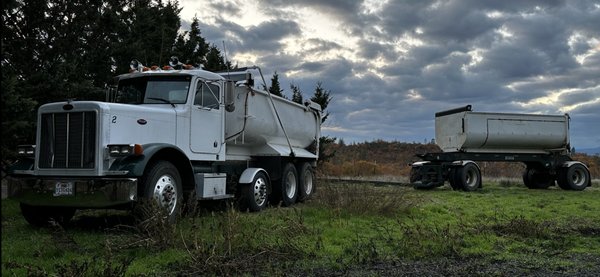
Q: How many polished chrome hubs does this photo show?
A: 2